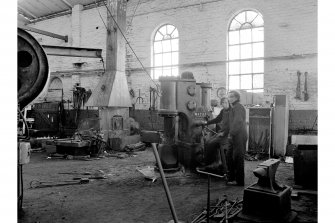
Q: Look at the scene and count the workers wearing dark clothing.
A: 2